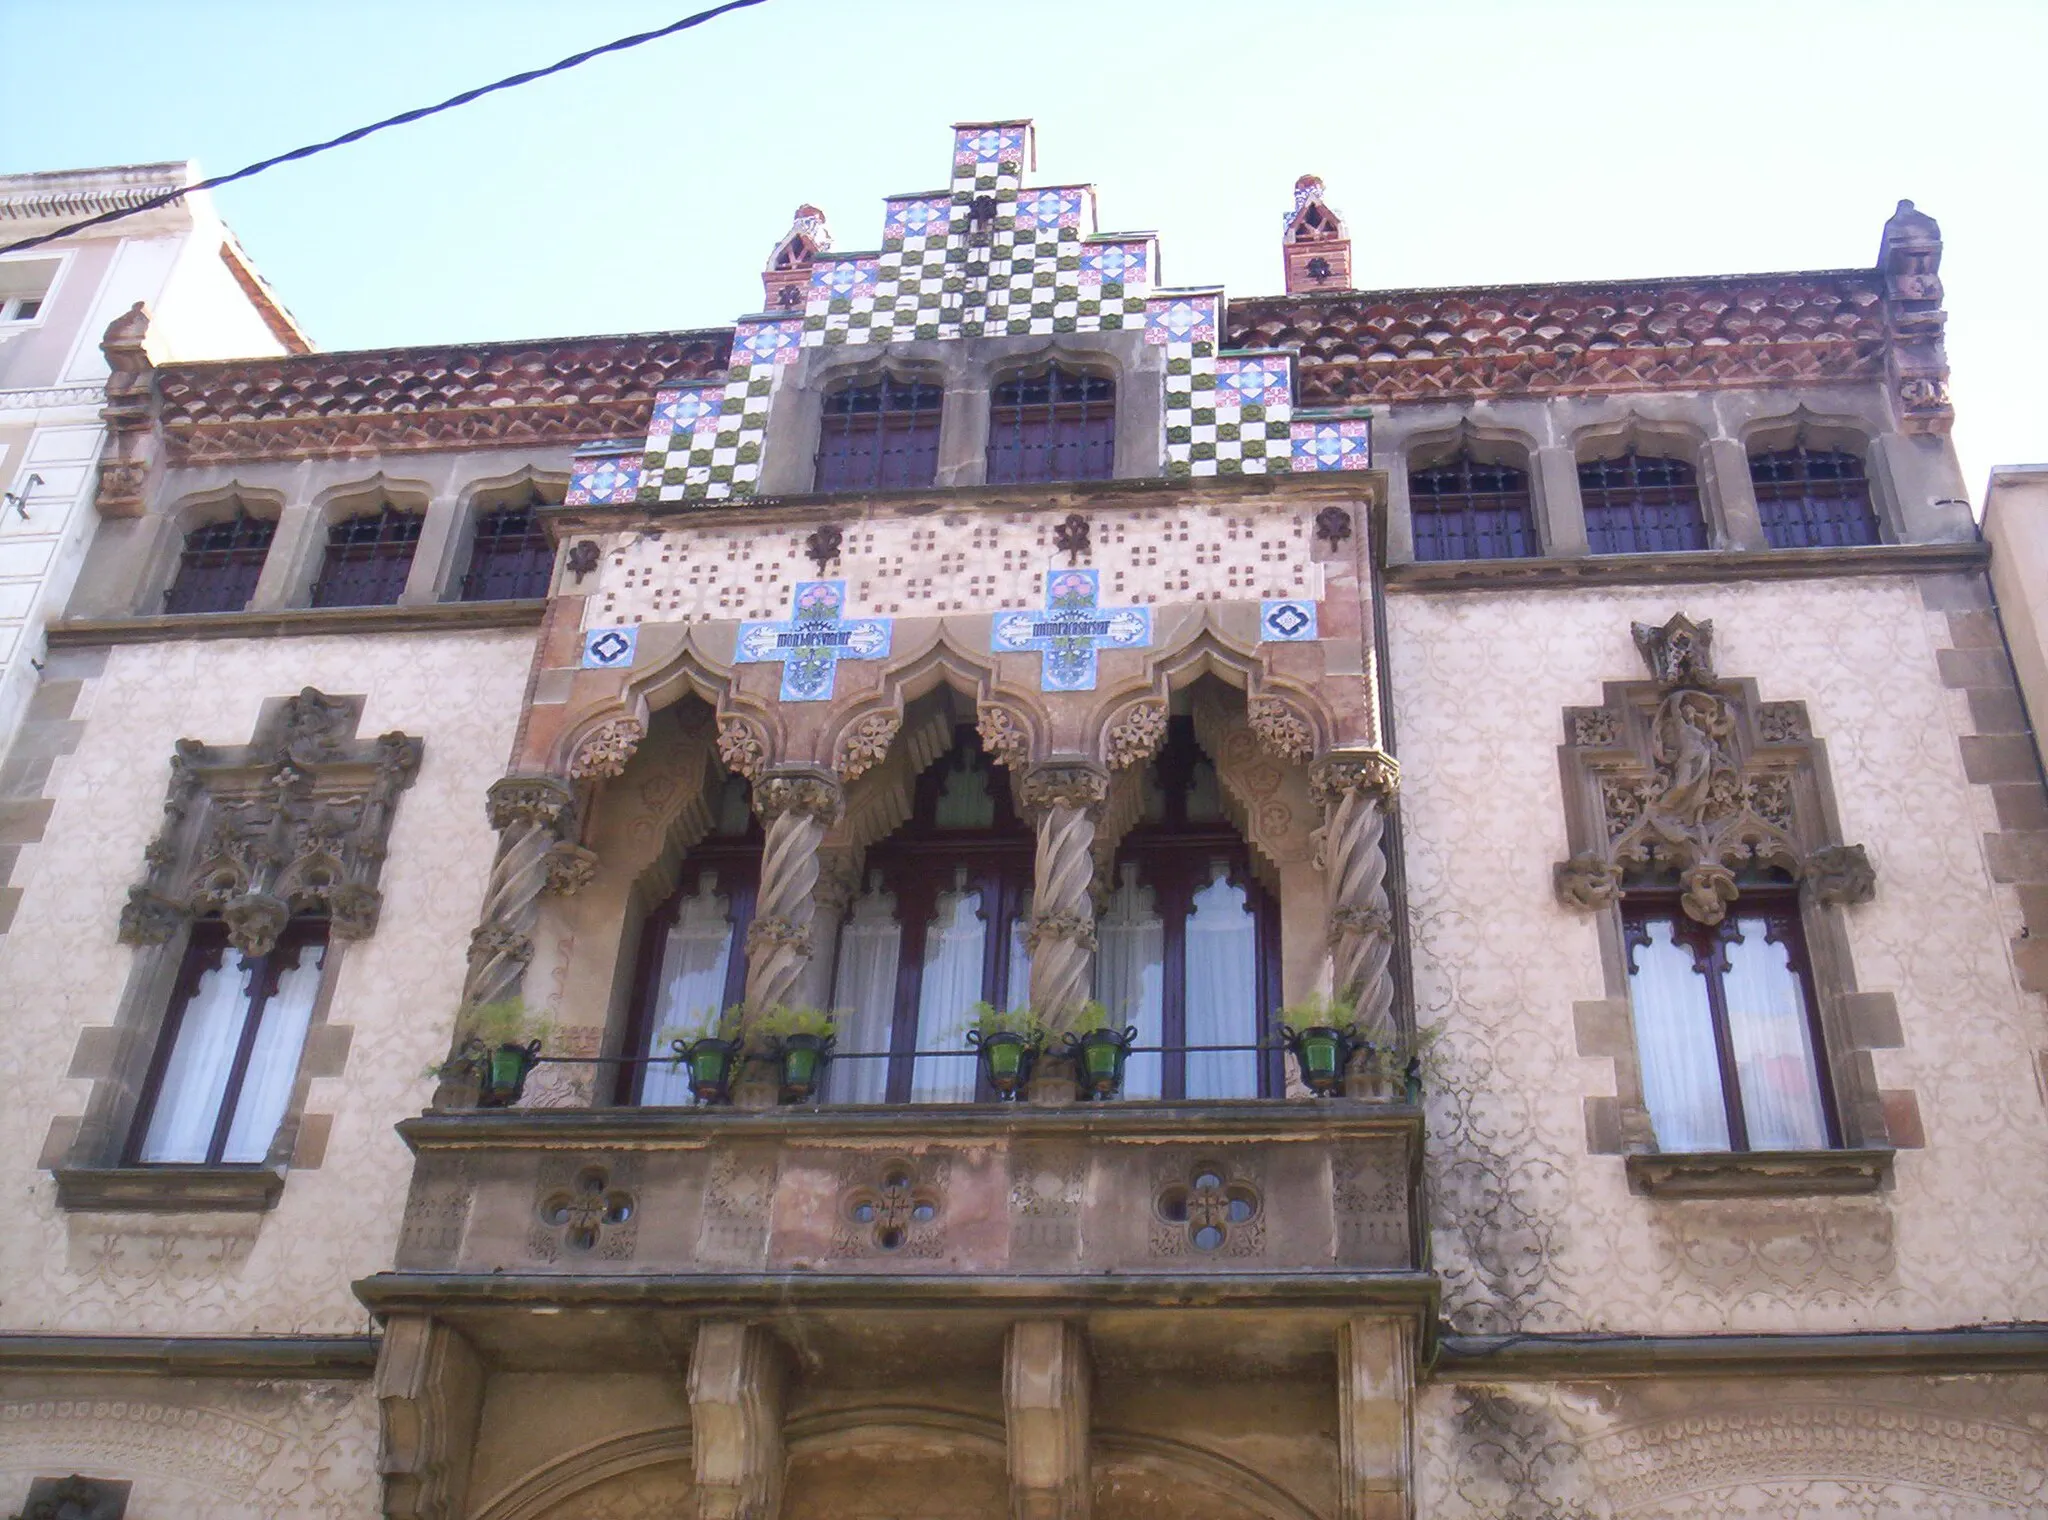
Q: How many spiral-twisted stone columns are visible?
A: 4